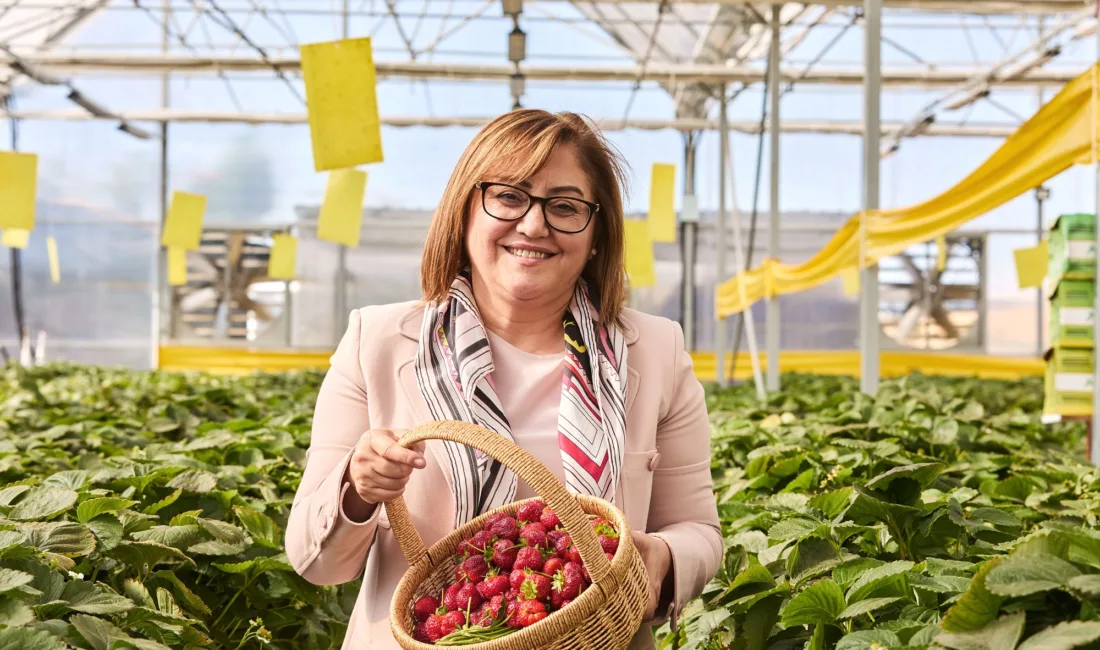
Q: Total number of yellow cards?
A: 13